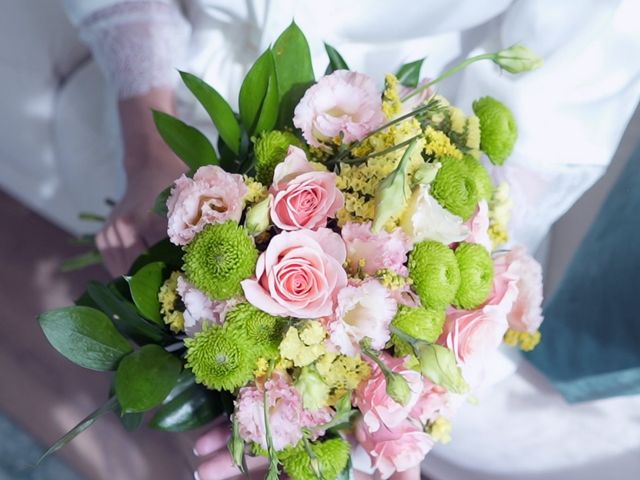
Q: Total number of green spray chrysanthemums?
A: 11